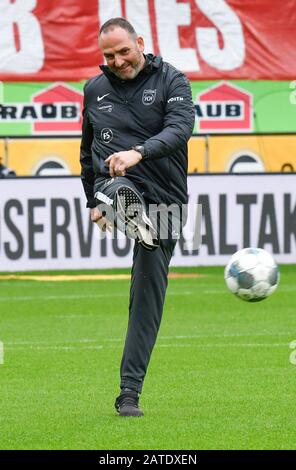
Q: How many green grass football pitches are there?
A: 1